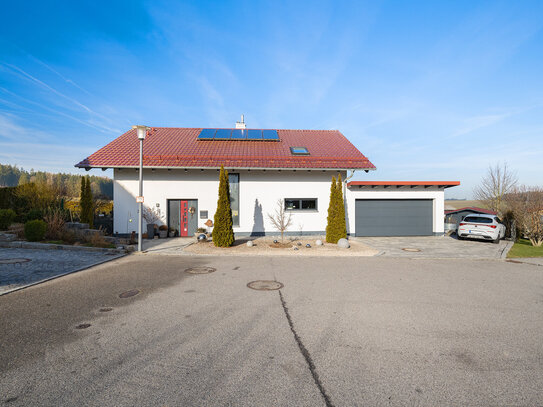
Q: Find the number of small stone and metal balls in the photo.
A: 8